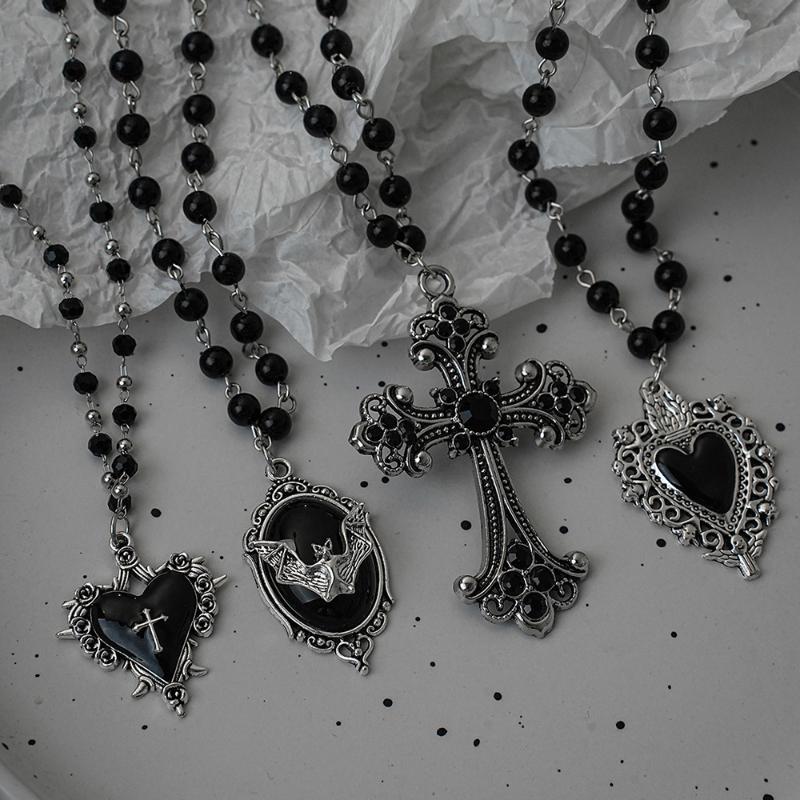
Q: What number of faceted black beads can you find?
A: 14